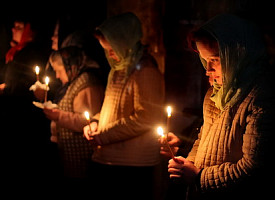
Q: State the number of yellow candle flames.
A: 5